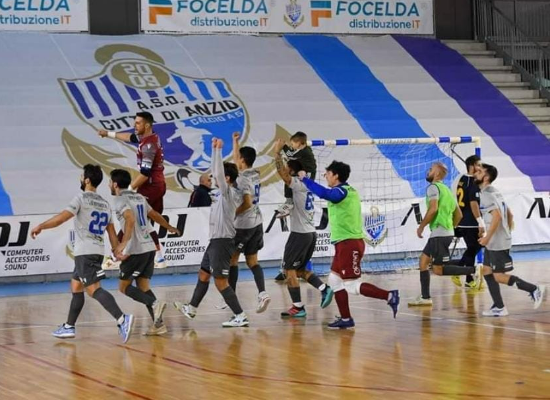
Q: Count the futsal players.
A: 10